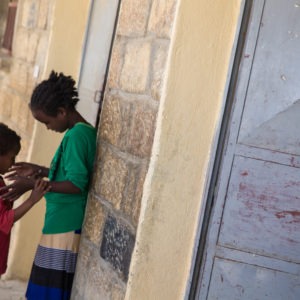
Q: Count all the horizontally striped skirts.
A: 1